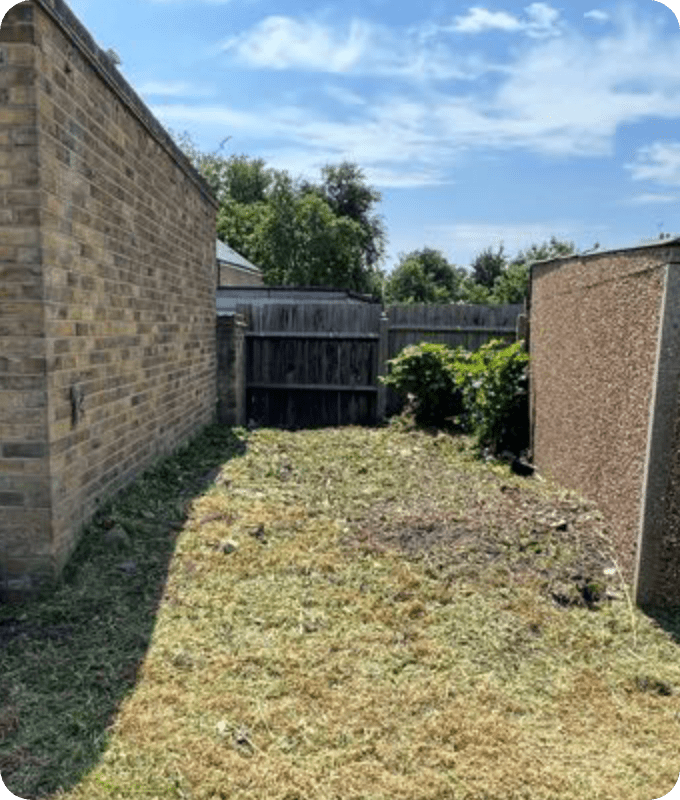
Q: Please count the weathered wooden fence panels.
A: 2